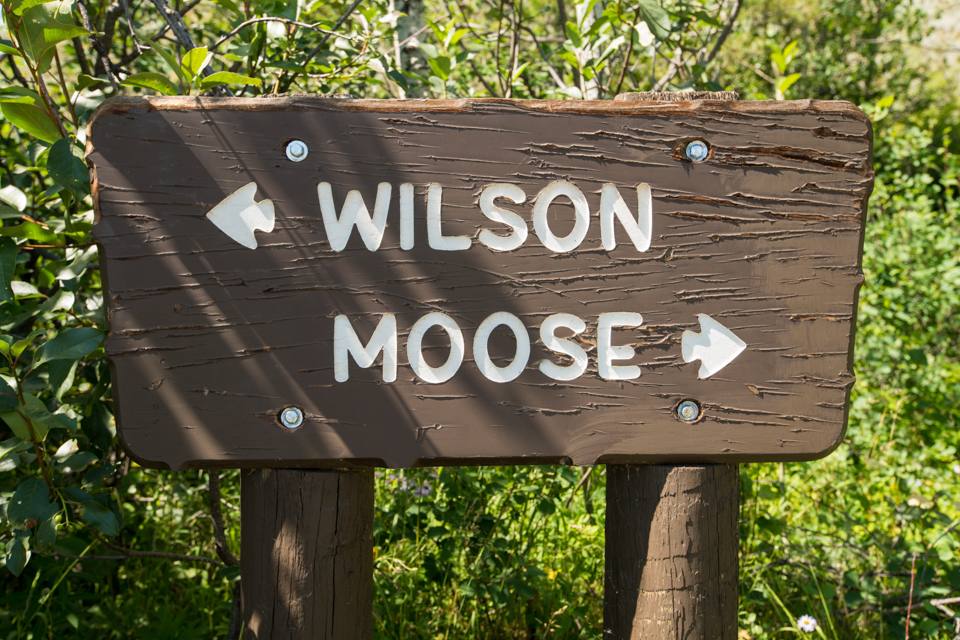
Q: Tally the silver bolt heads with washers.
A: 4